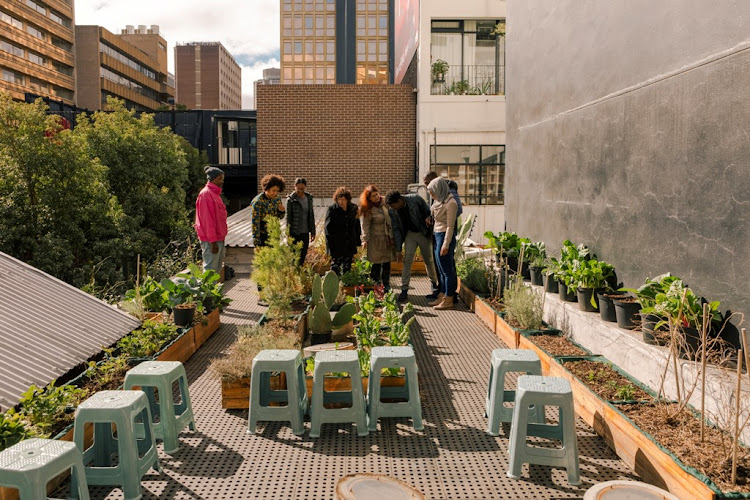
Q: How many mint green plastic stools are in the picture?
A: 8